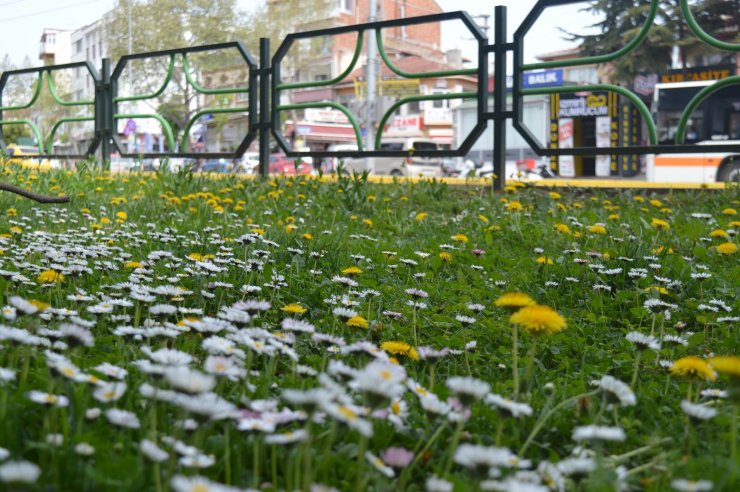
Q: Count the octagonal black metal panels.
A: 4